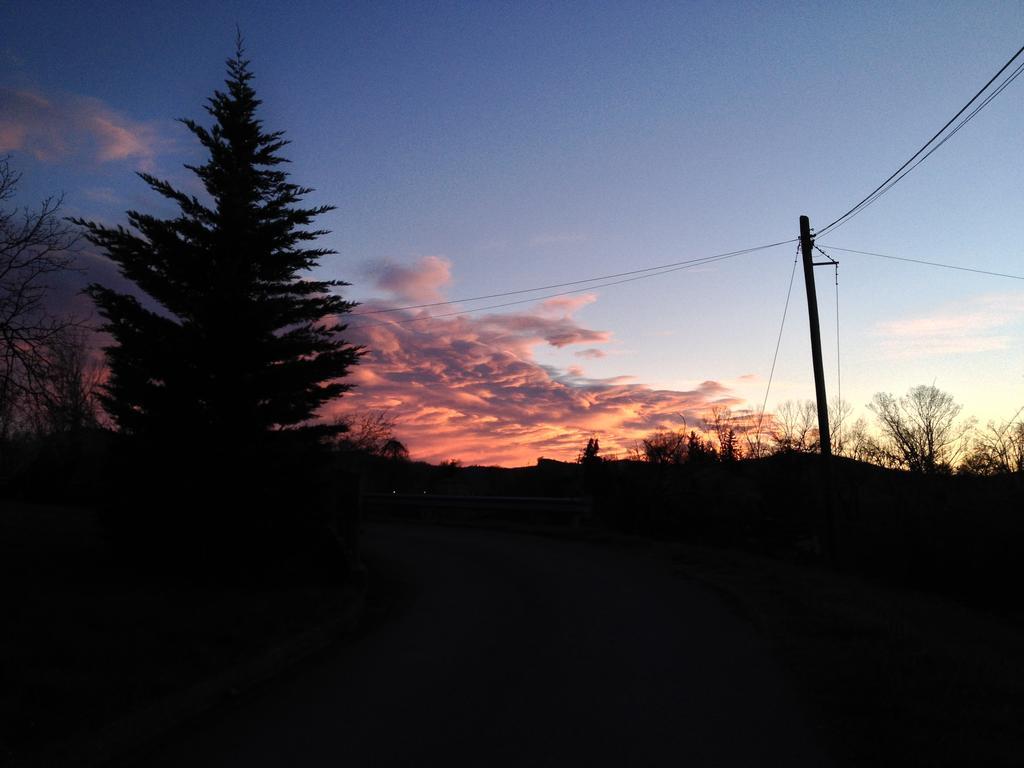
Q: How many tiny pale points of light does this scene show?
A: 2